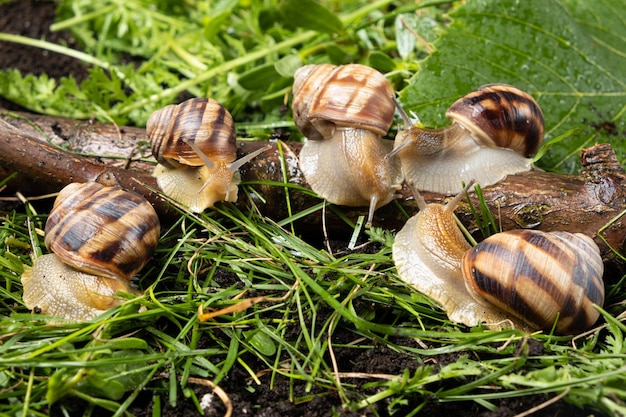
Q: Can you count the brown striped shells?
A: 5